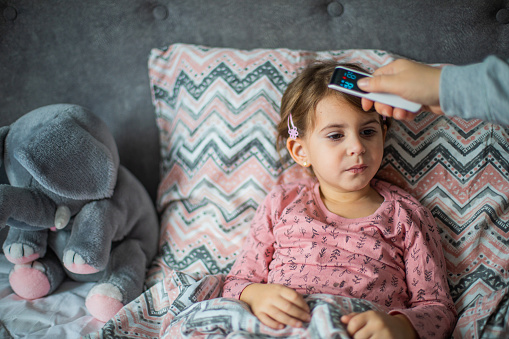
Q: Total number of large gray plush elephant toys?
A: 1